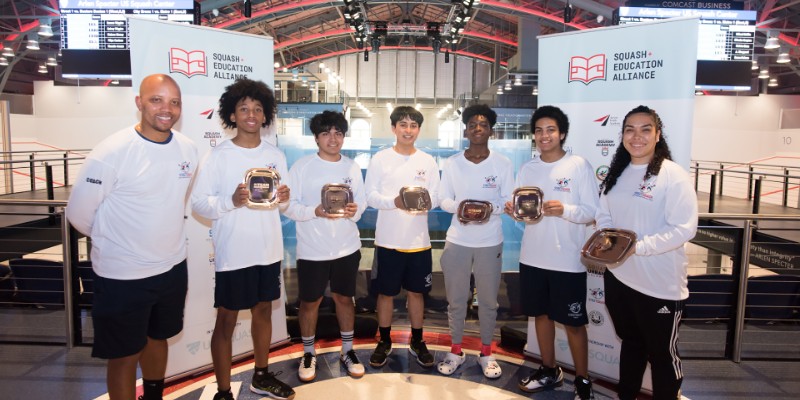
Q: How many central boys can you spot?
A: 5